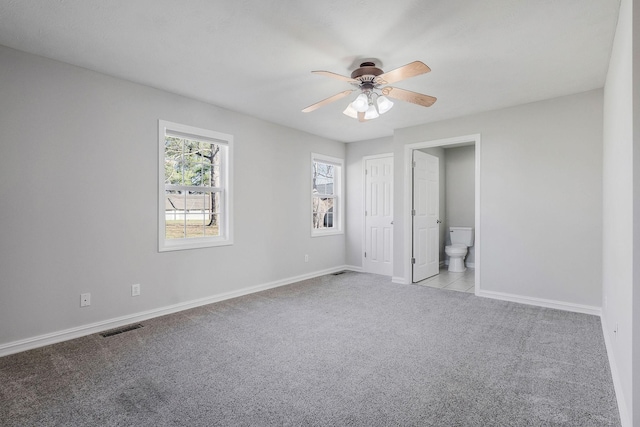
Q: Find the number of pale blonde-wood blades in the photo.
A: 5